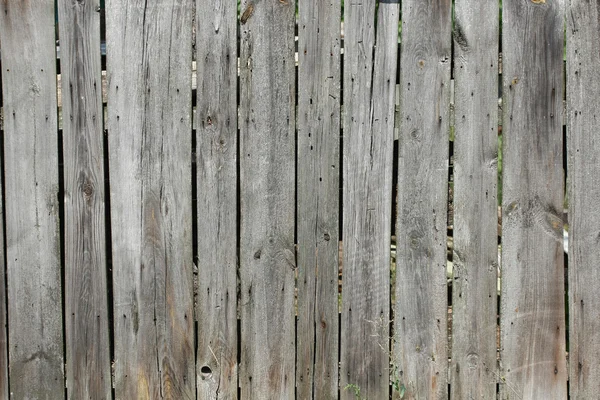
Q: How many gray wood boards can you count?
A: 11